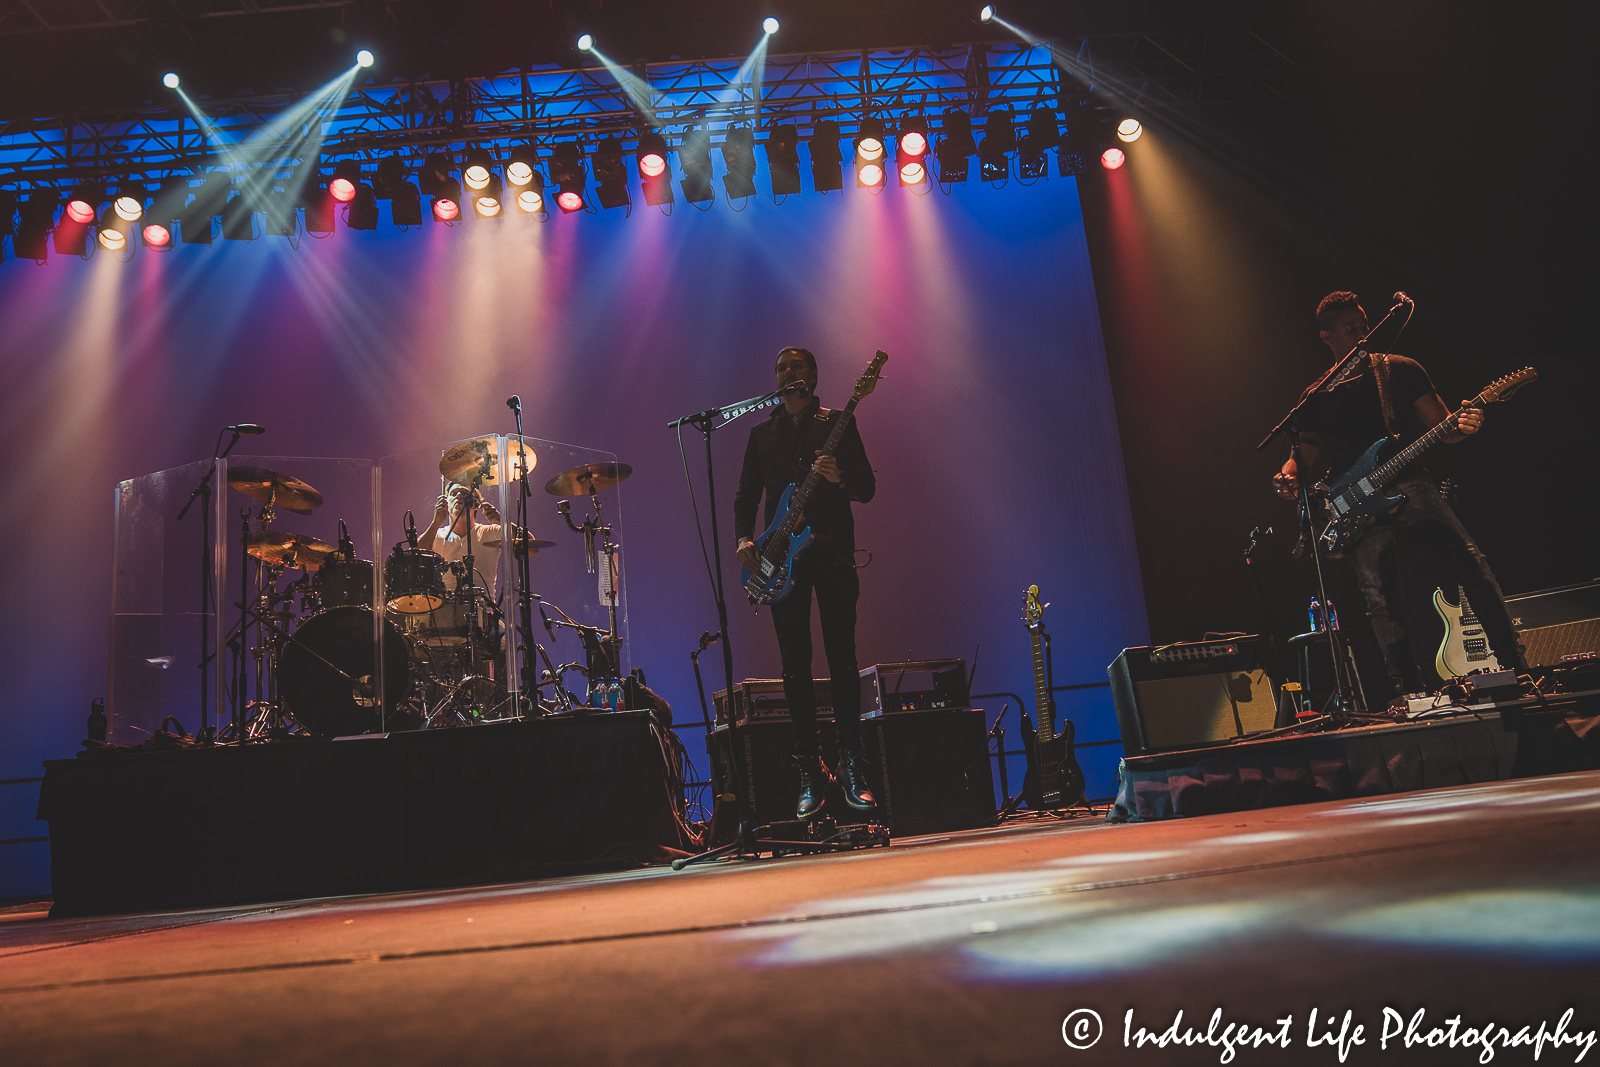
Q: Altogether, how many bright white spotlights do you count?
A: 5